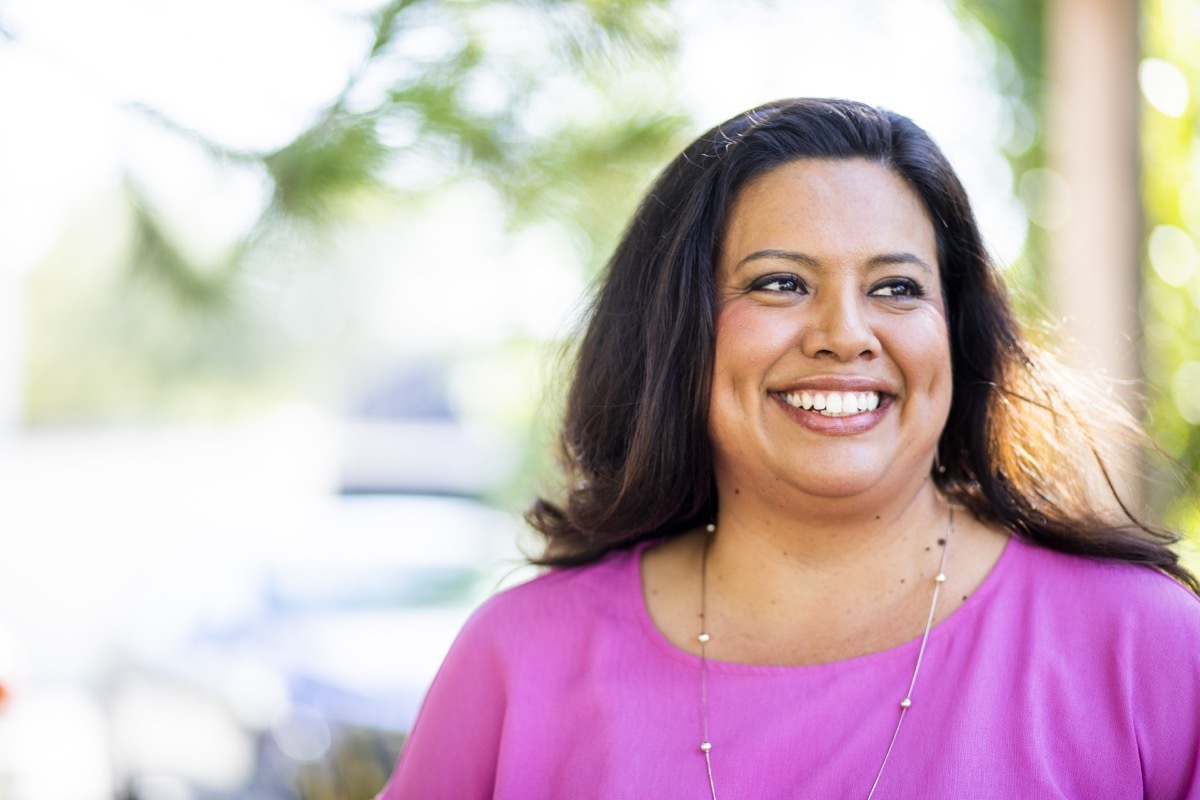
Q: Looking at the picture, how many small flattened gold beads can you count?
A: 5